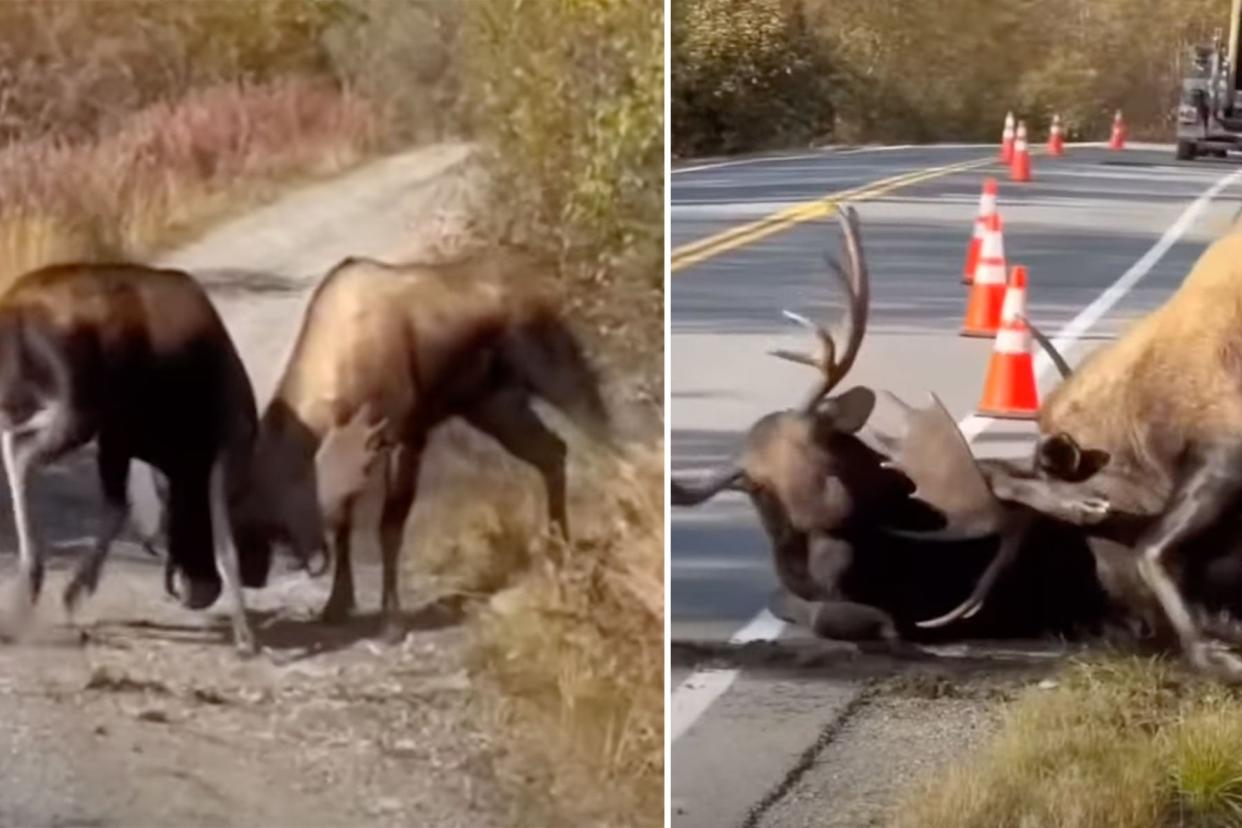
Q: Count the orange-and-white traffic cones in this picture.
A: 7